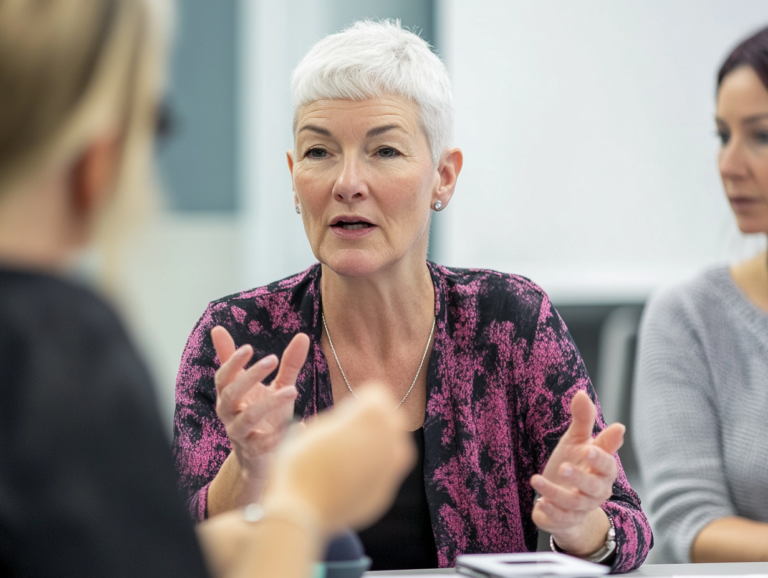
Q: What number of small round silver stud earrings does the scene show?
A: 2